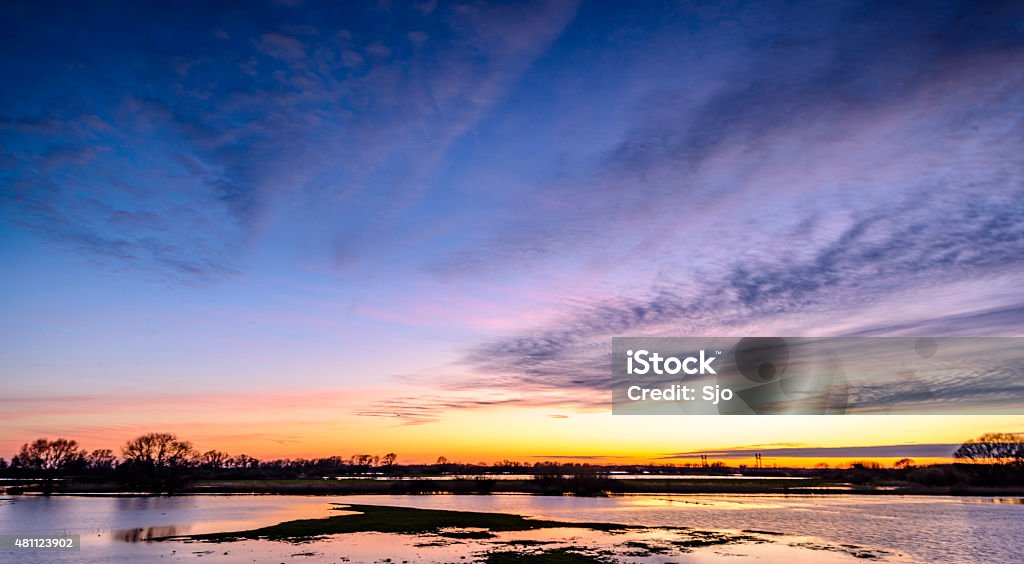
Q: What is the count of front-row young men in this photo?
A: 0